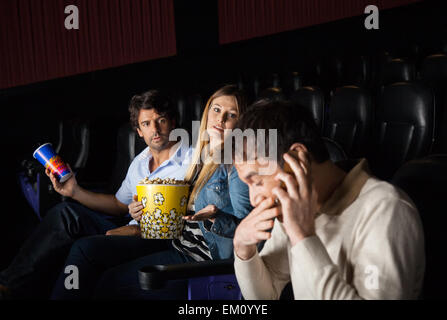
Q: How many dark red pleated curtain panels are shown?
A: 2